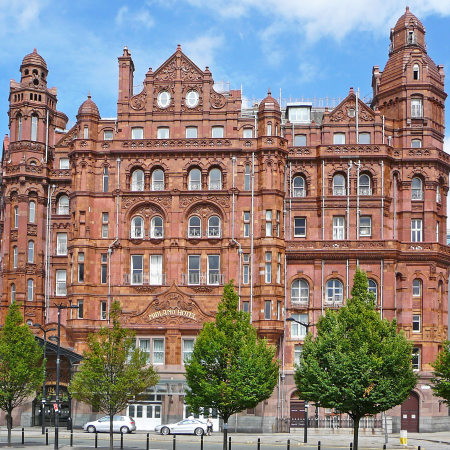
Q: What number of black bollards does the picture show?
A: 15